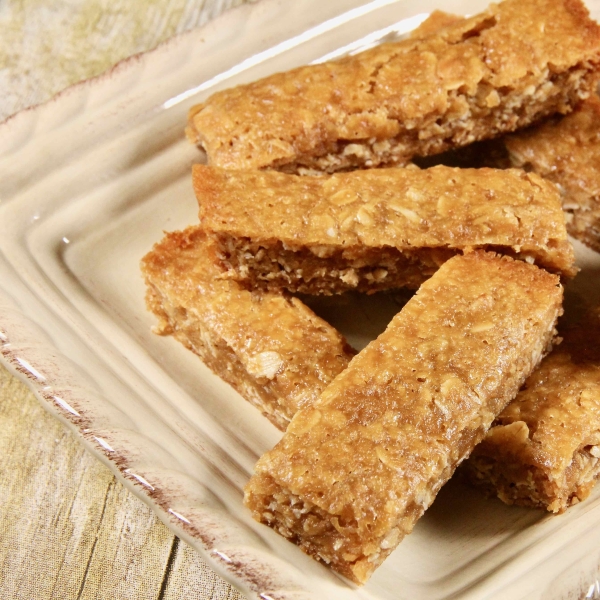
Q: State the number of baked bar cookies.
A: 6